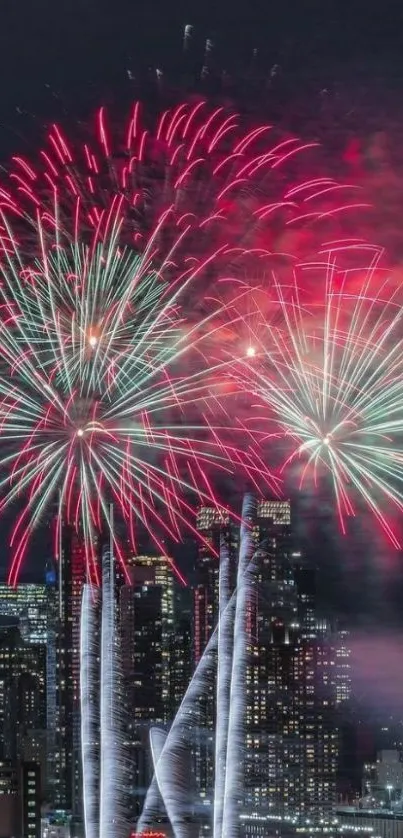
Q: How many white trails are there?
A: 6